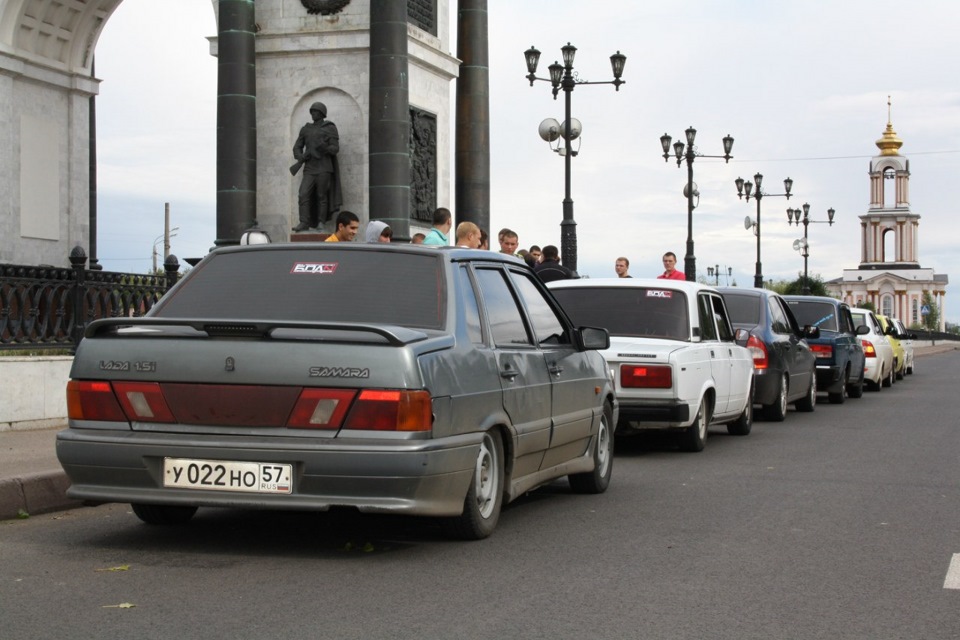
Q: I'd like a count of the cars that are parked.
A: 7